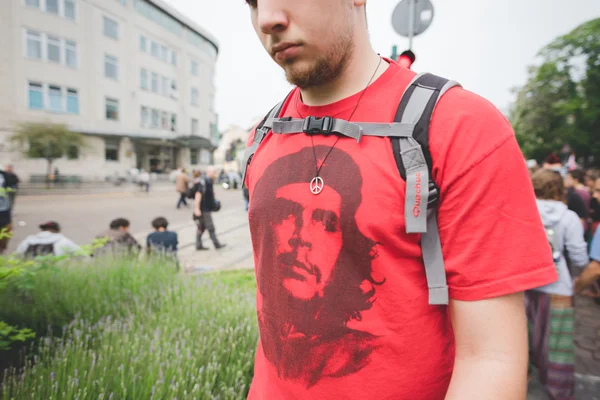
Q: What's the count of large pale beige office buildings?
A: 1